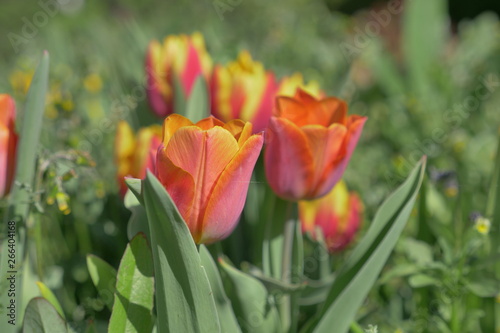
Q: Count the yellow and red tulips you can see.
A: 5